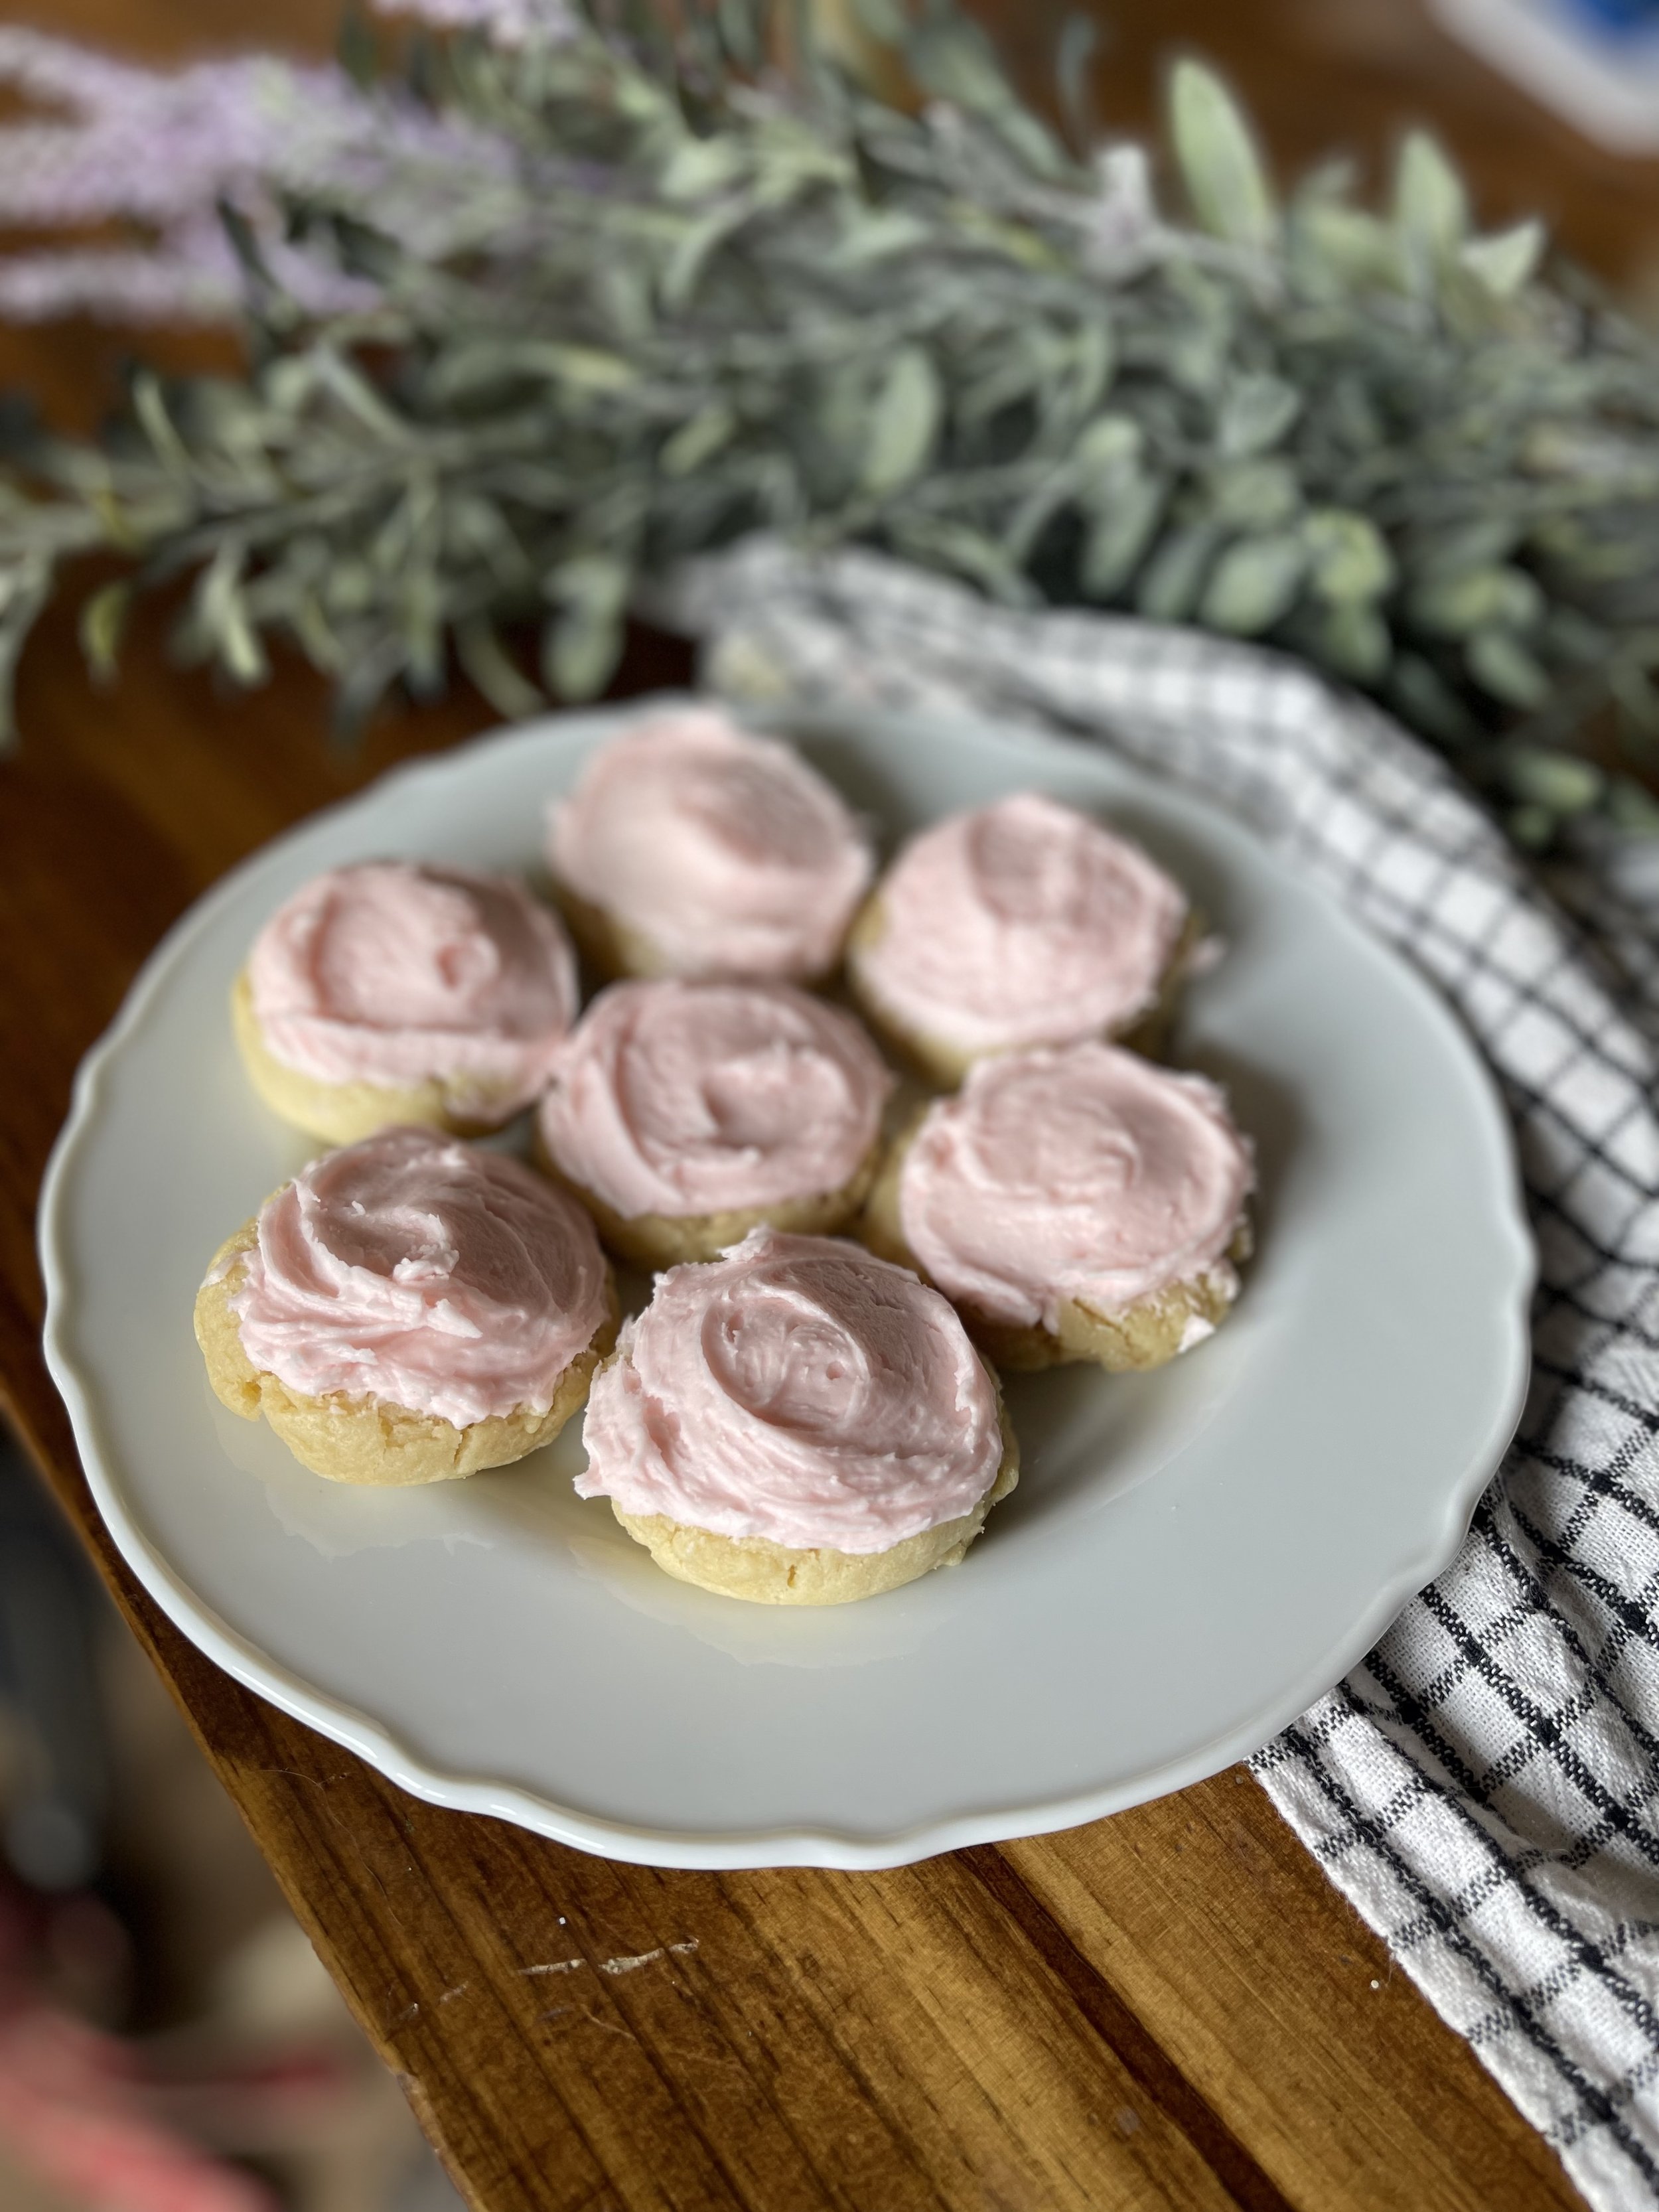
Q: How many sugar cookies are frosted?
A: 7